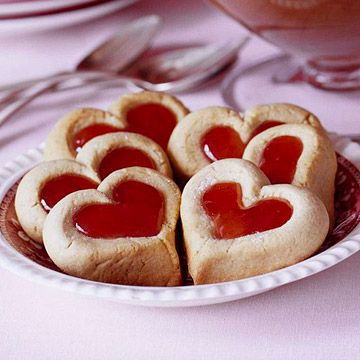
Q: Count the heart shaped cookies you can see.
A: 6